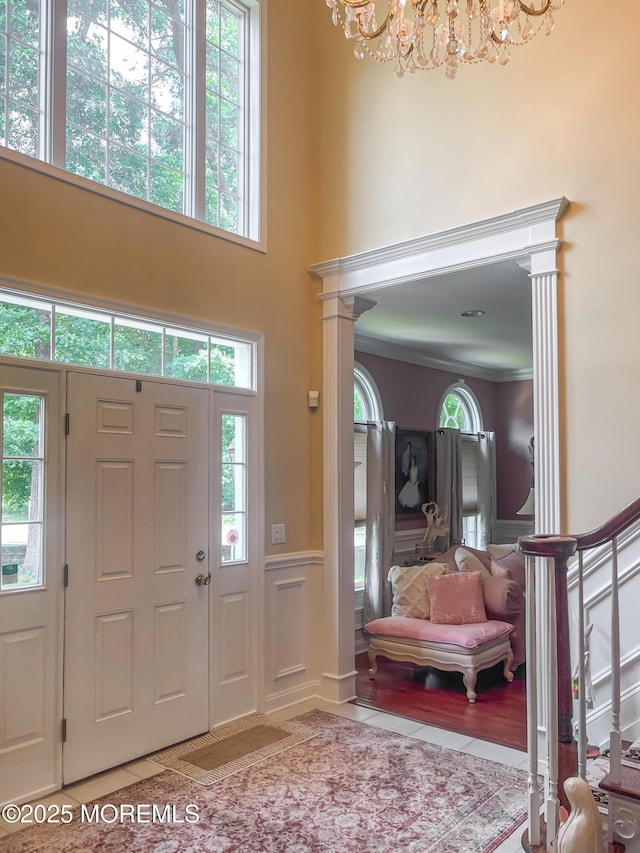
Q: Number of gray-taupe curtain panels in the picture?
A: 3